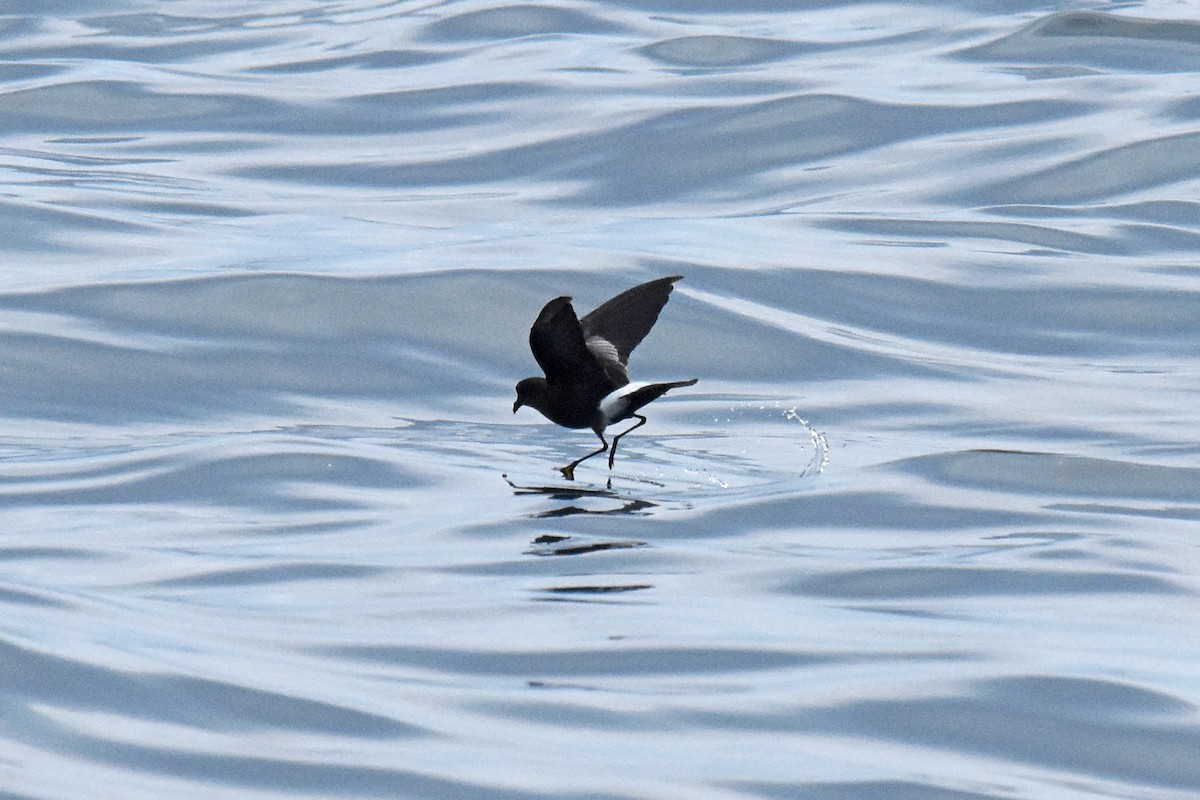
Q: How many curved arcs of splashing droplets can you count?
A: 1